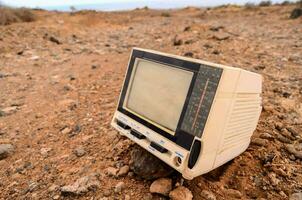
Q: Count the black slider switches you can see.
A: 3